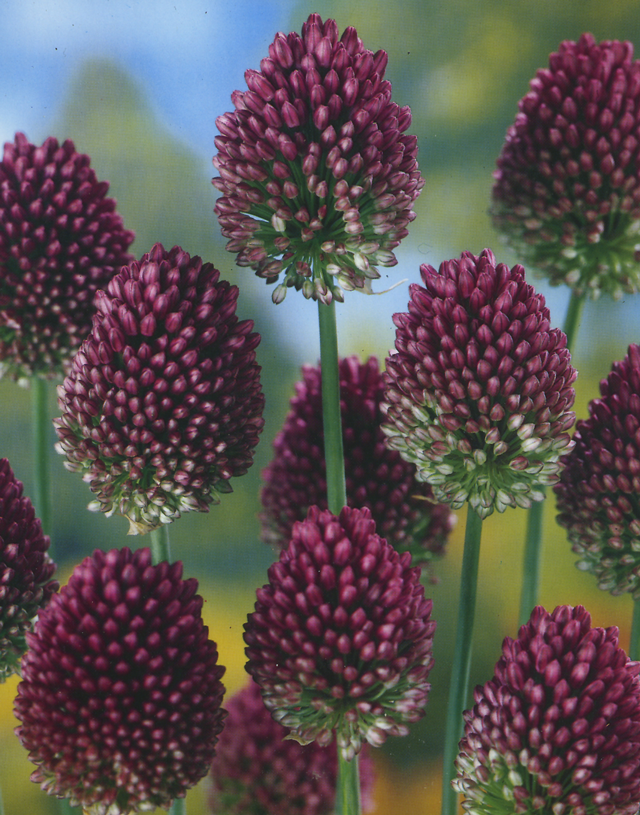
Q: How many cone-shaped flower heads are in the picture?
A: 12